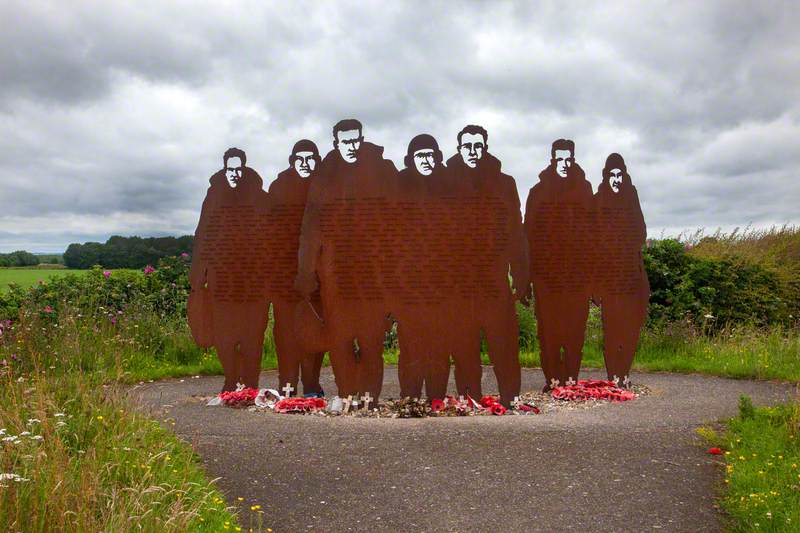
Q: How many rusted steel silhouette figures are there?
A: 7